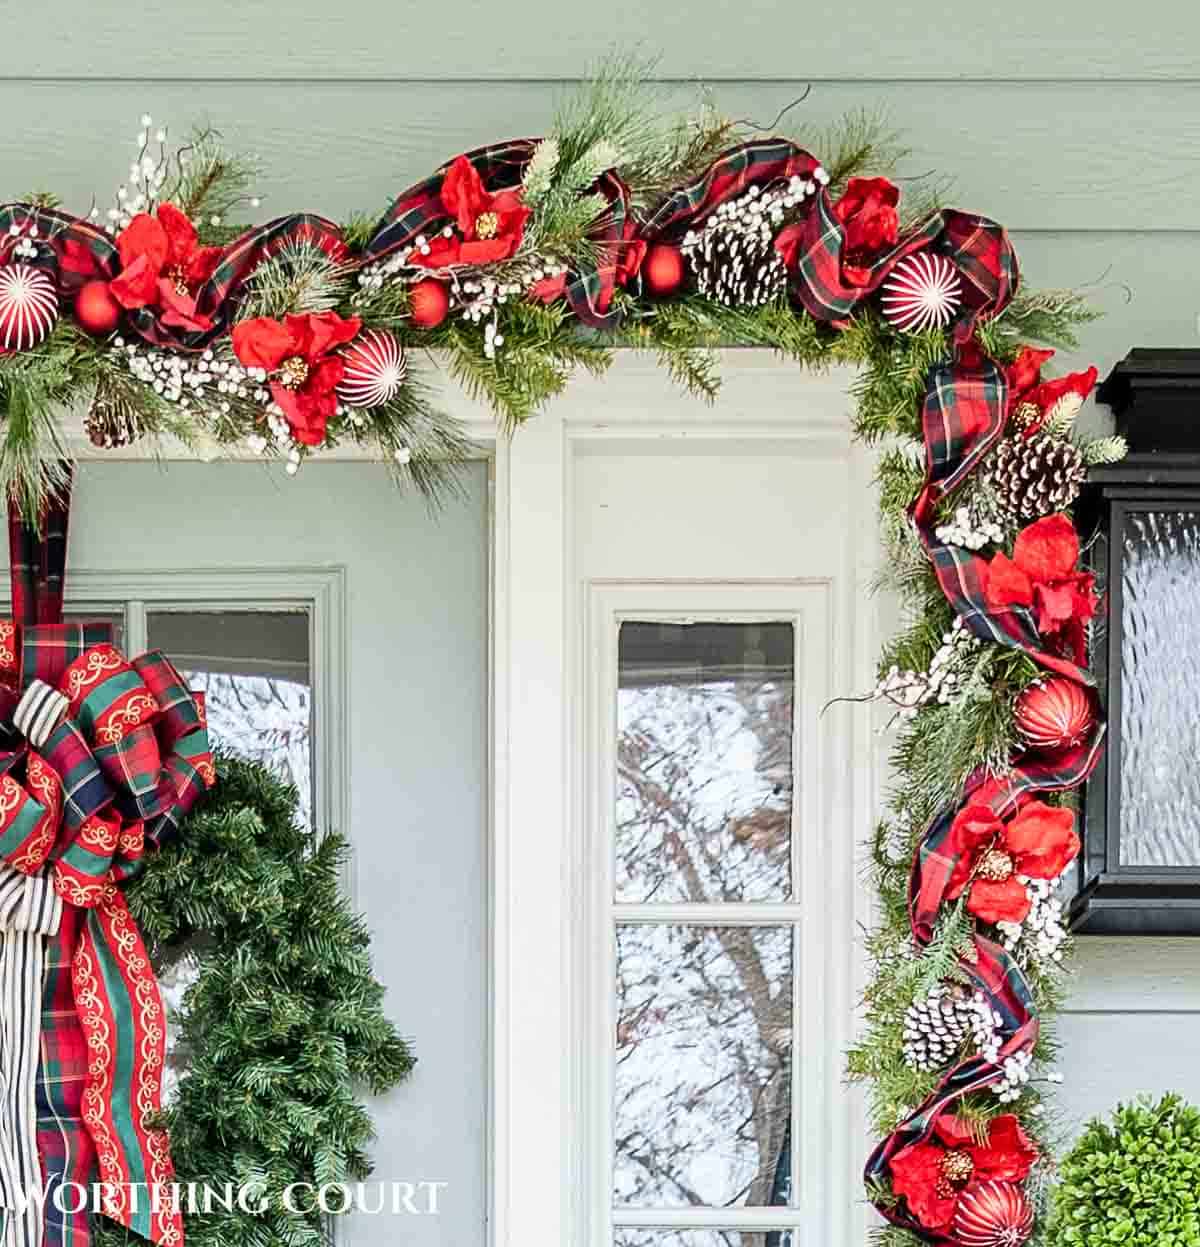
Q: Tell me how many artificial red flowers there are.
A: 8